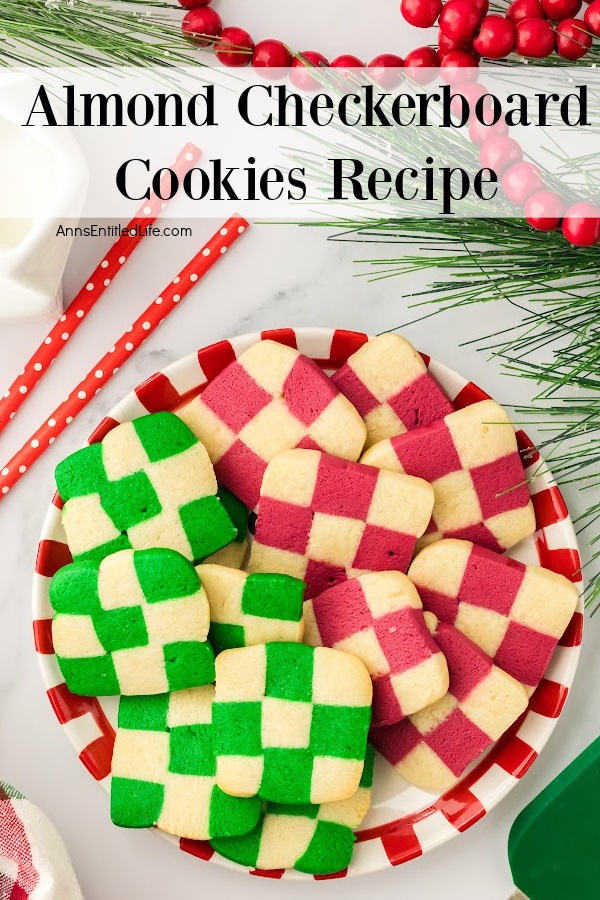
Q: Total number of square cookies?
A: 14